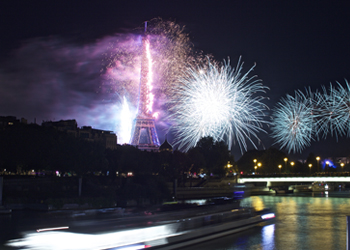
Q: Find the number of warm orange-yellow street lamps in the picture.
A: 11